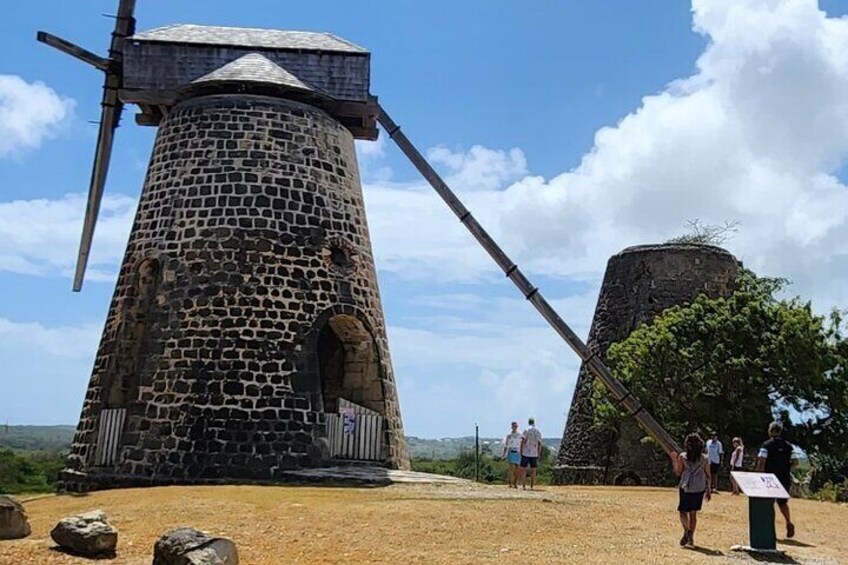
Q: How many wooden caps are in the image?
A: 1